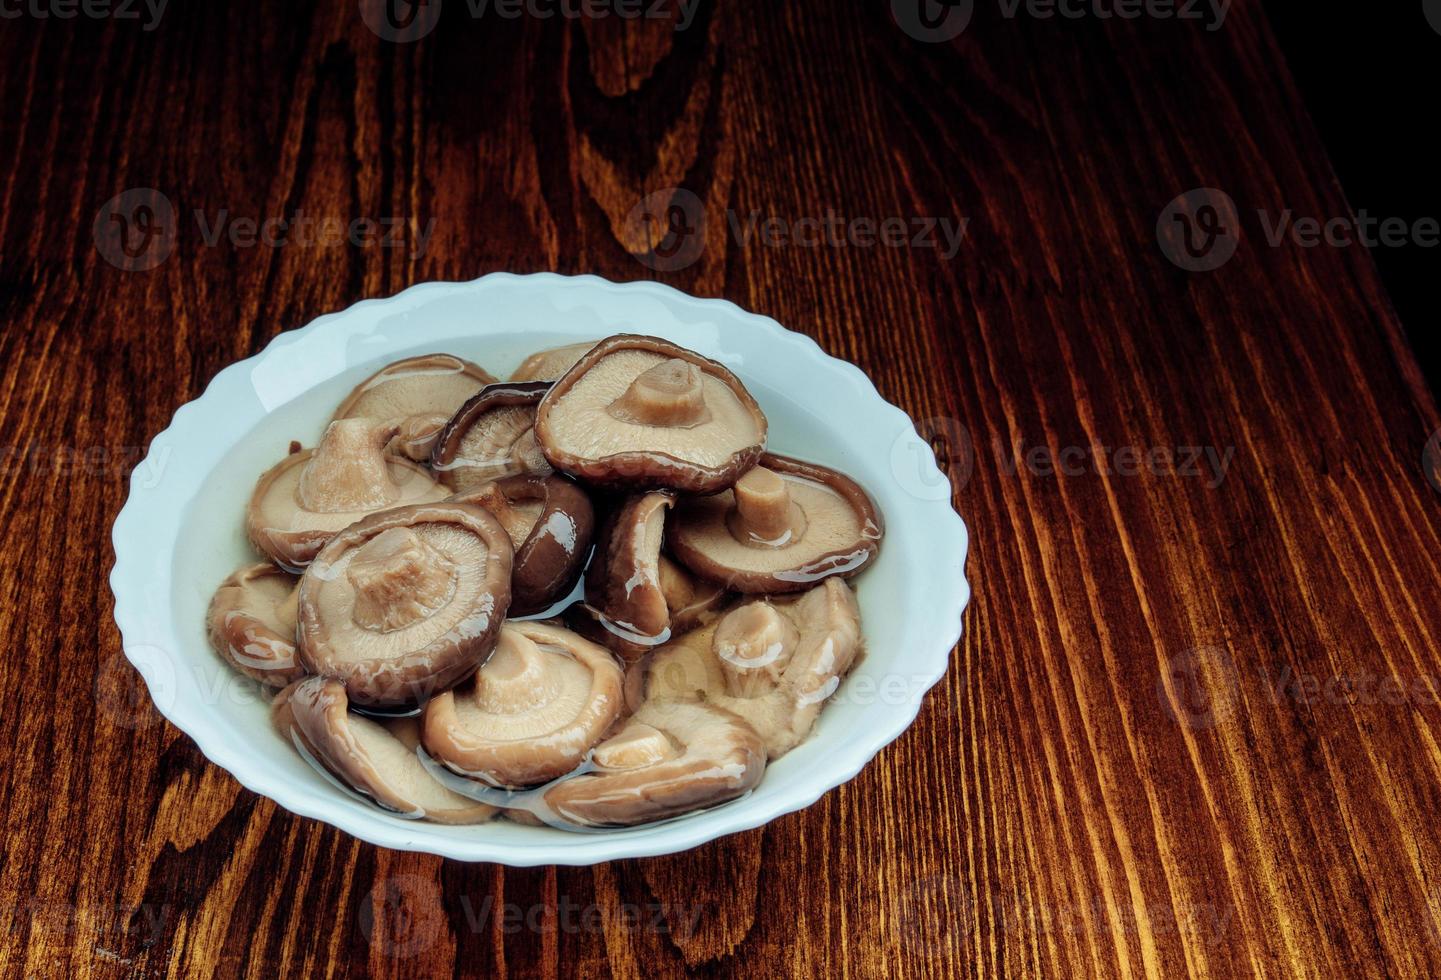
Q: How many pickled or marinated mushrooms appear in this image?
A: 14